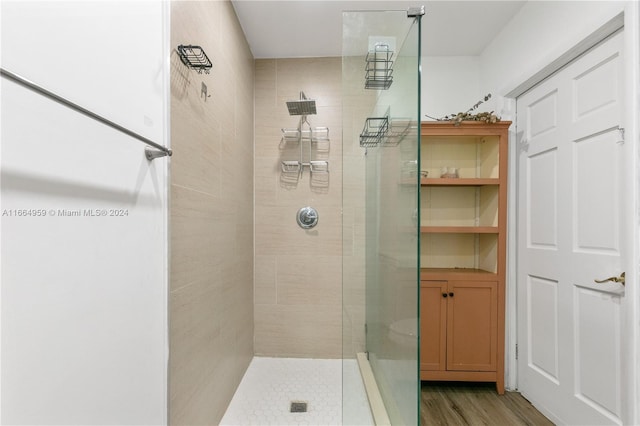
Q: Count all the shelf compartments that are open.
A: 3